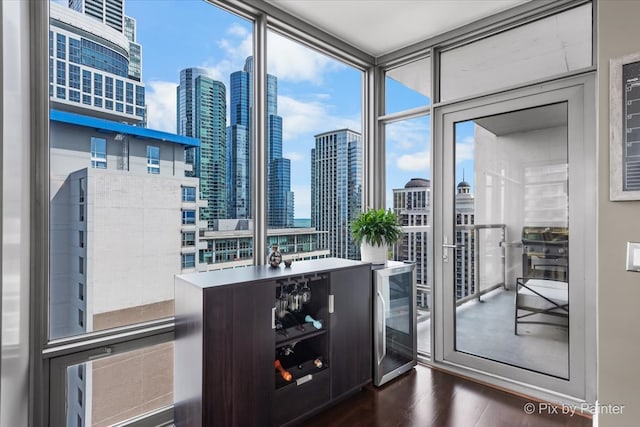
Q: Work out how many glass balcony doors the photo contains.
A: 1